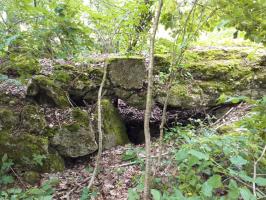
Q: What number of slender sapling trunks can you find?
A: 3